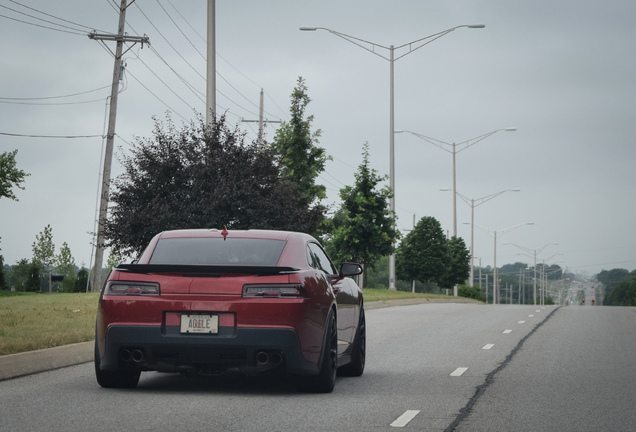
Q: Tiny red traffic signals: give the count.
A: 2